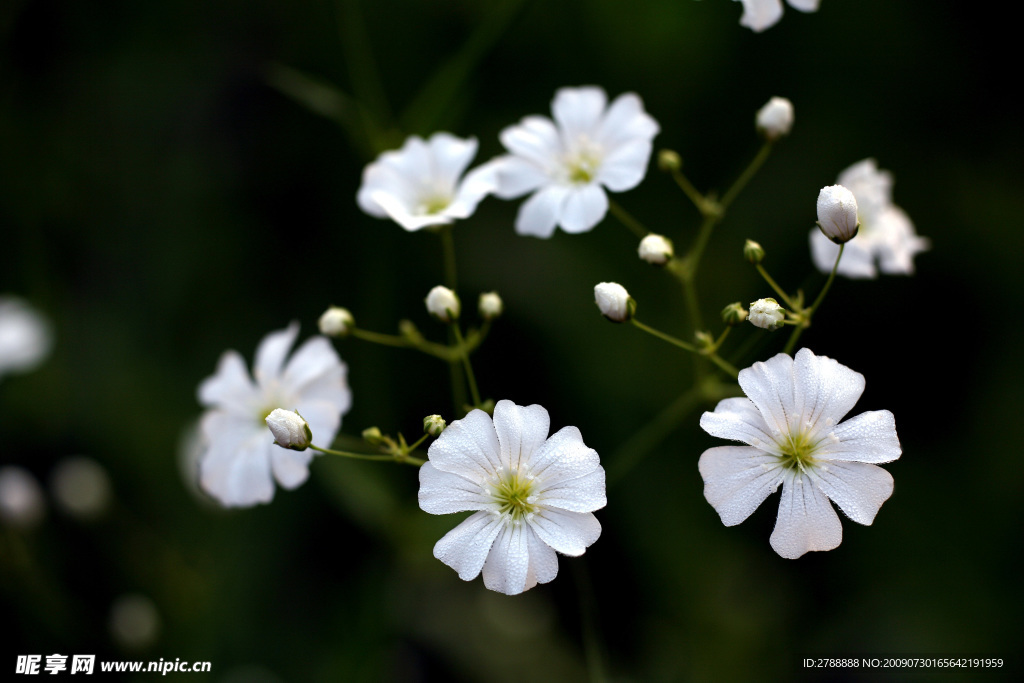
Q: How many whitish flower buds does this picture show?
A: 9